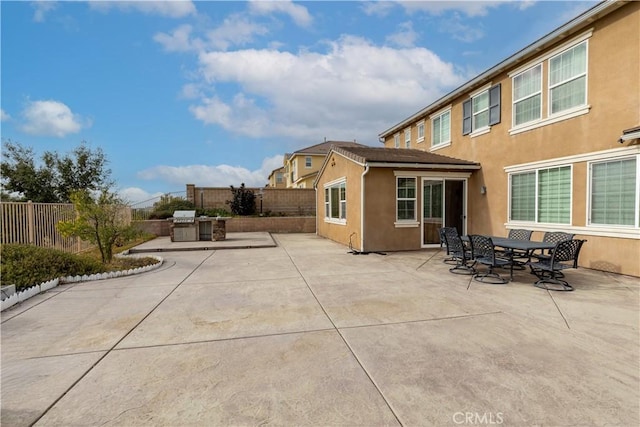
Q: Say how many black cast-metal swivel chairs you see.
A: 6